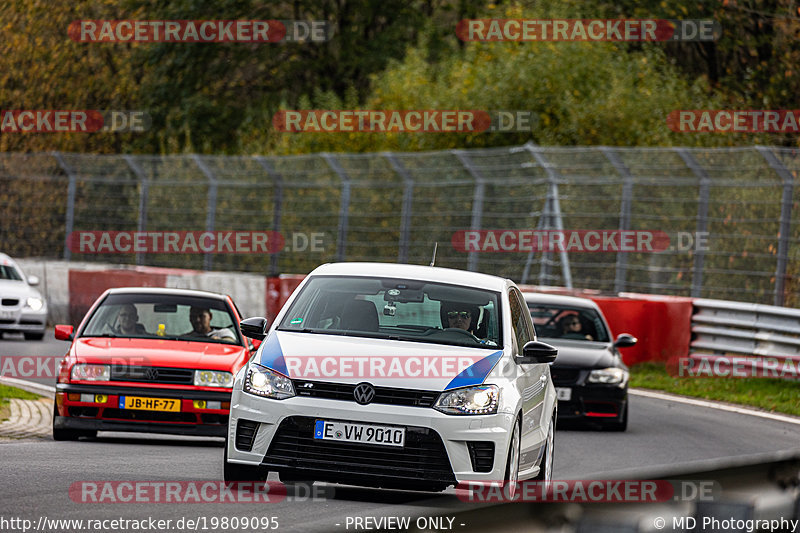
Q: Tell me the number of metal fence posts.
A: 11